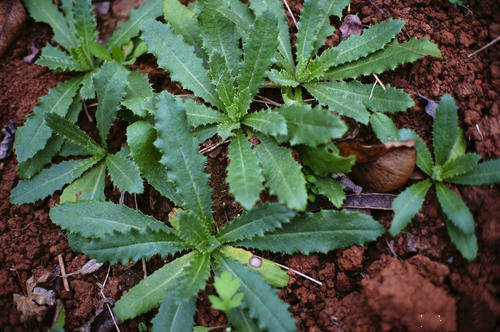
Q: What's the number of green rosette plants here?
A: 6